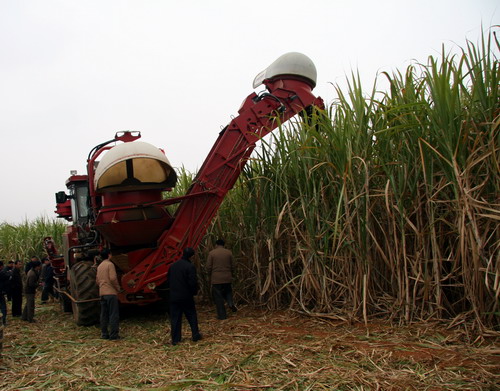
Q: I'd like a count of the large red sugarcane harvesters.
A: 1